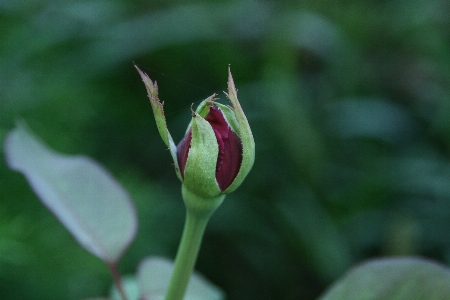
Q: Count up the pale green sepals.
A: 5